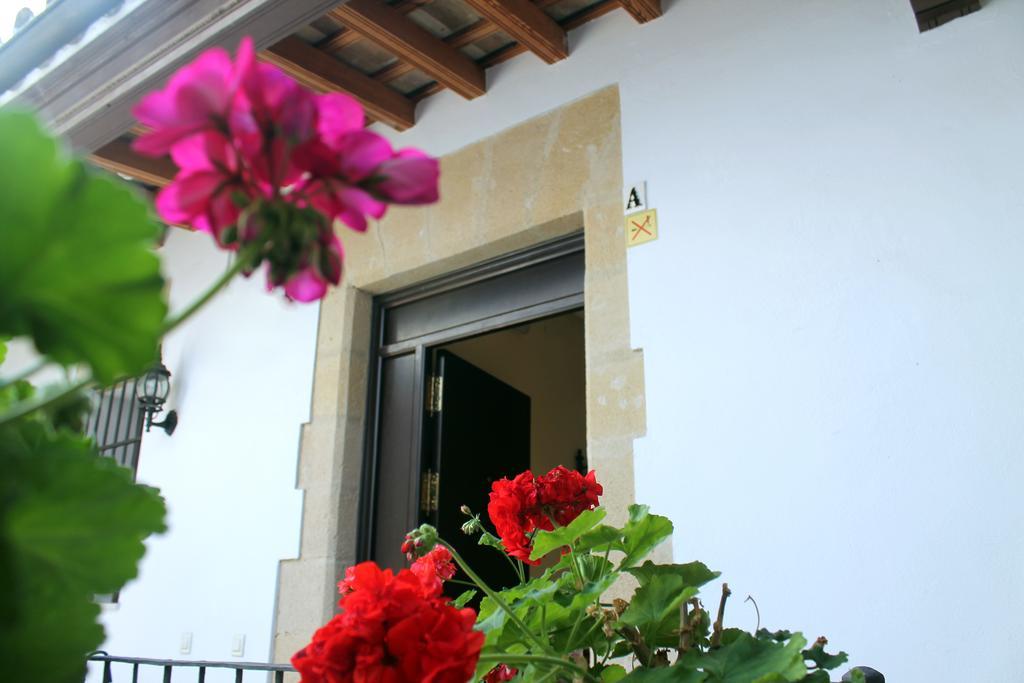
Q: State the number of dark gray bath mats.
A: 0